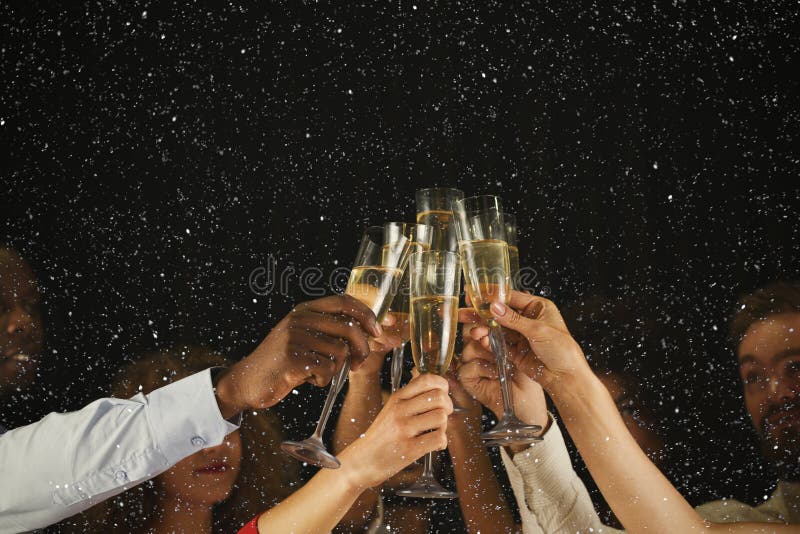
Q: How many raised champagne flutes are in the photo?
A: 6